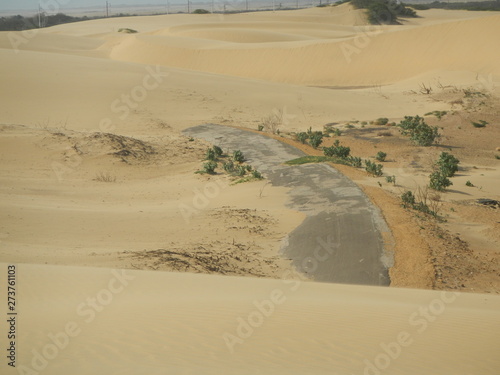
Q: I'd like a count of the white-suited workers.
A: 0